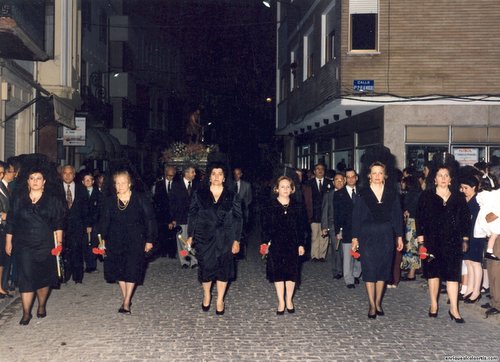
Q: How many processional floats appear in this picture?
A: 1